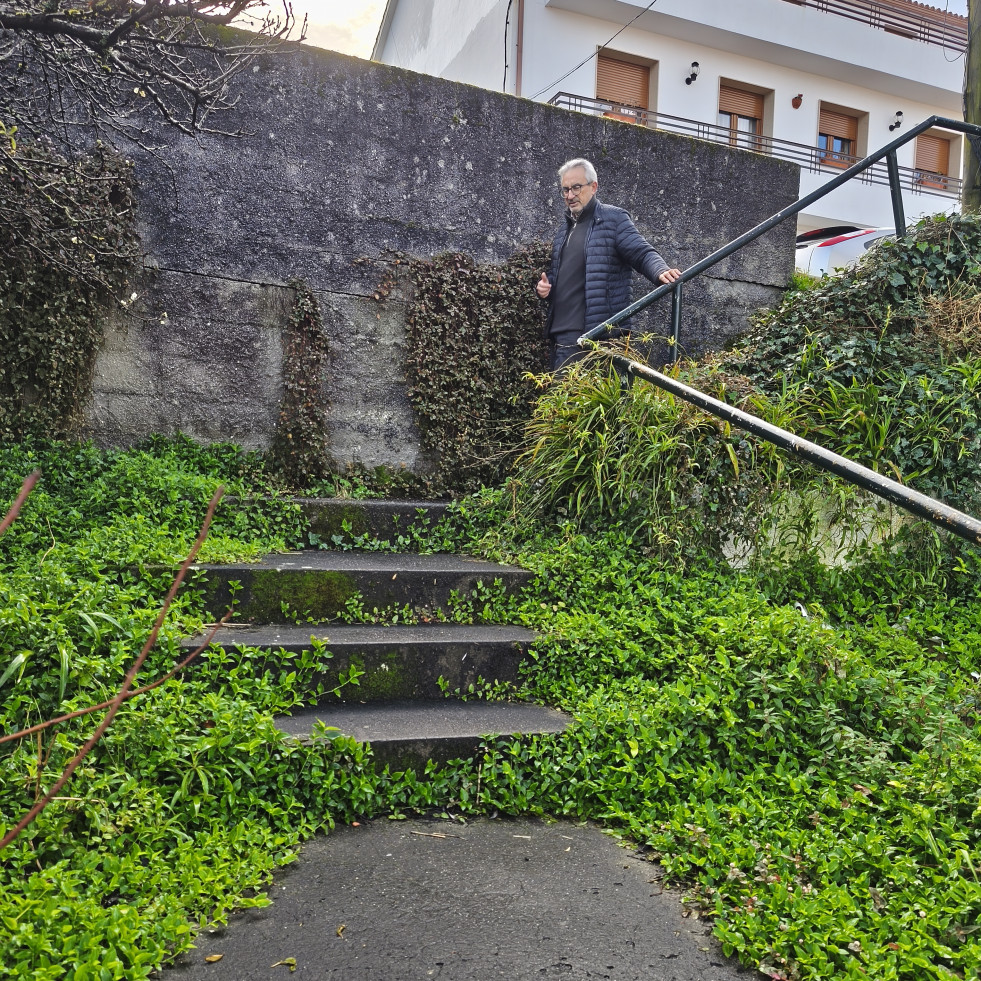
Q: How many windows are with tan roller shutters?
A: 4